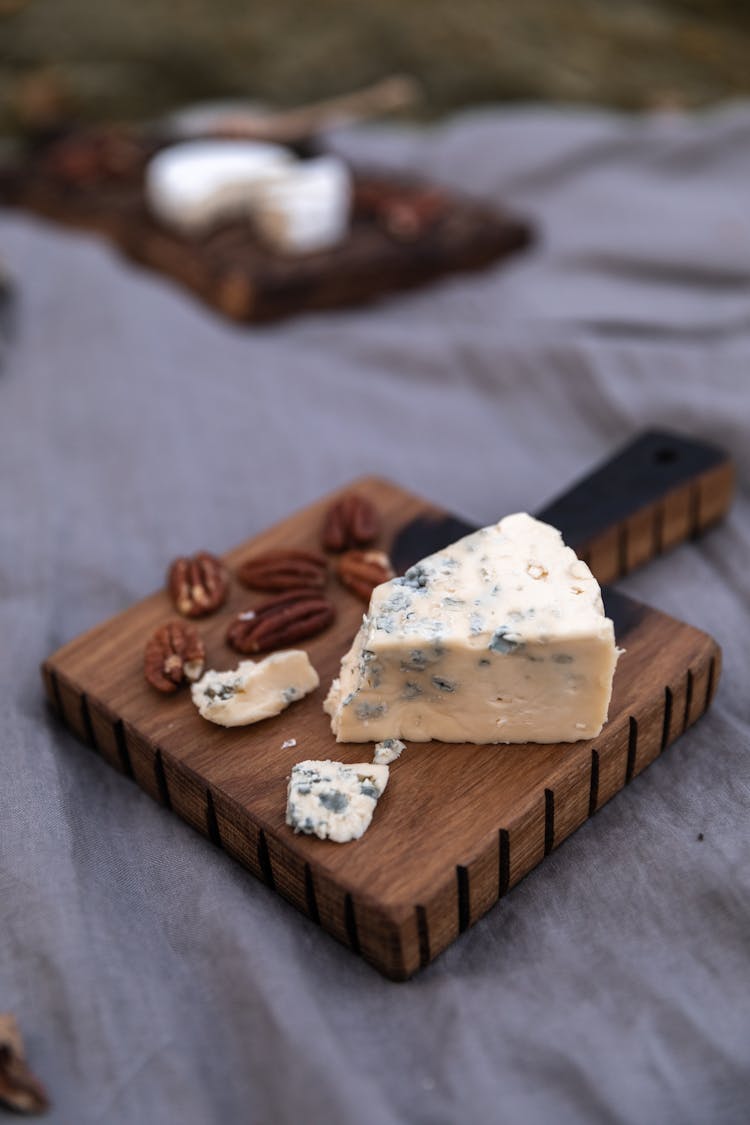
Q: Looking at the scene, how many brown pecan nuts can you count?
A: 6